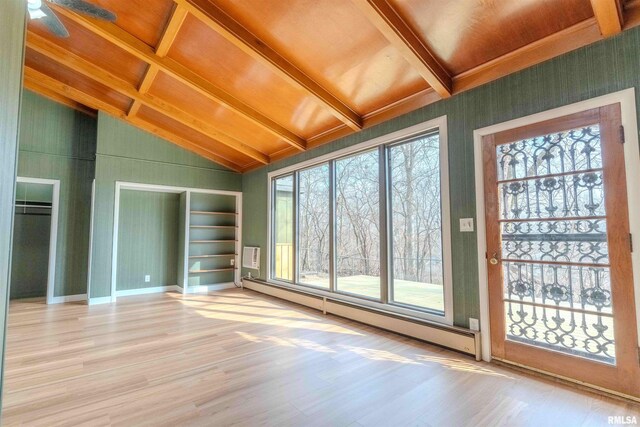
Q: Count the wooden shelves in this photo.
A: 5